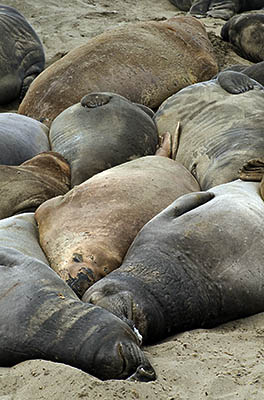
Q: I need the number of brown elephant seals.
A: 3